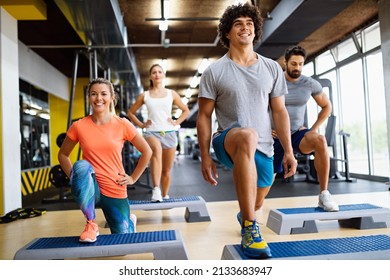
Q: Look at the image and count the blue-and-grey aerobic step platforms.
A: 4